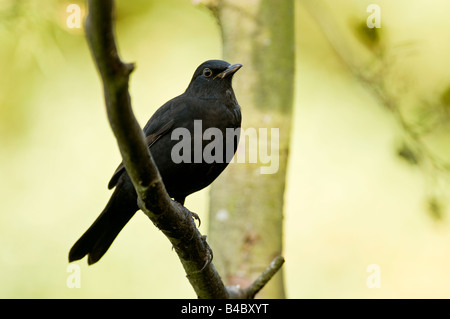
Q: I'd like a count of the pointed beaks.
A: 1